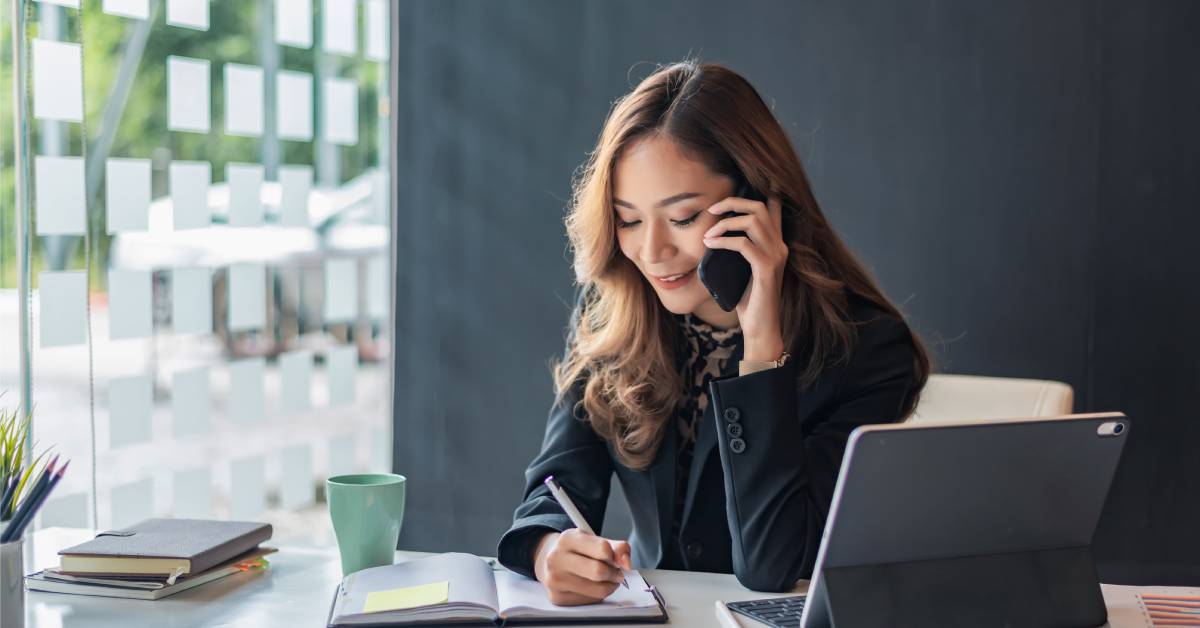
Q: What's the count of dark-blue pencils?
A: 3